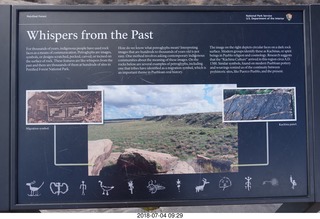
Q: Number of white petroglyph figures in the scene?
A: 12